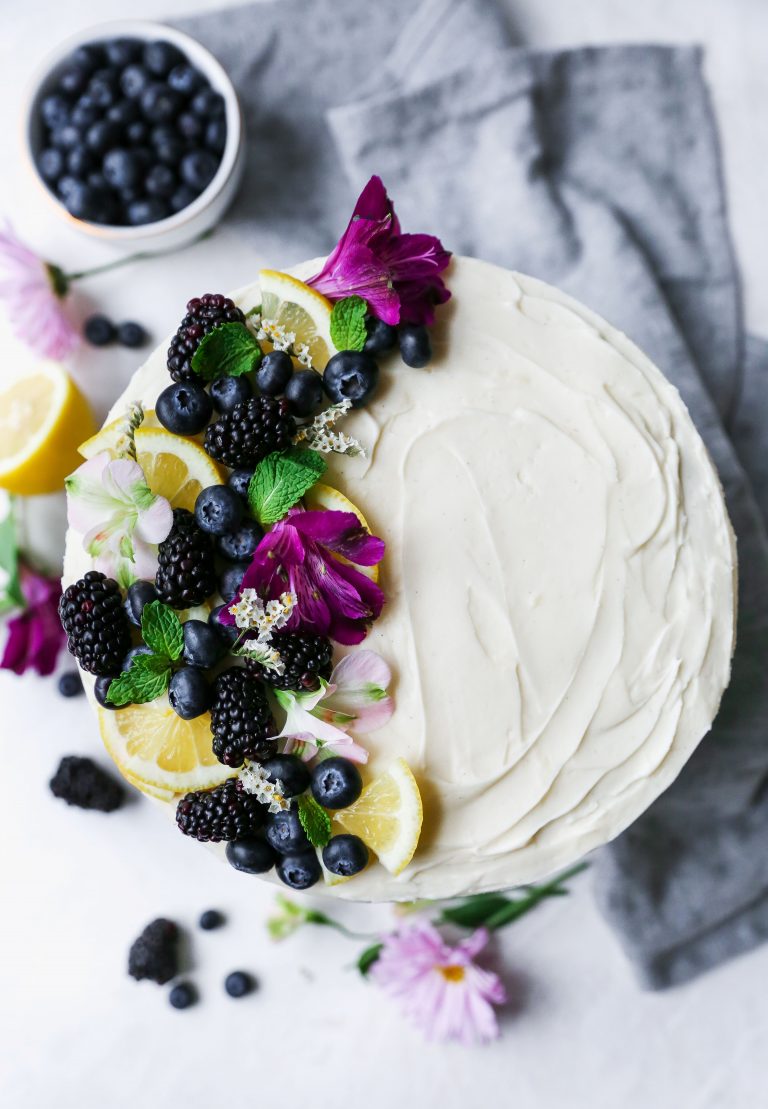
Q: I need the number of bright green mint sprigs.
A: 5